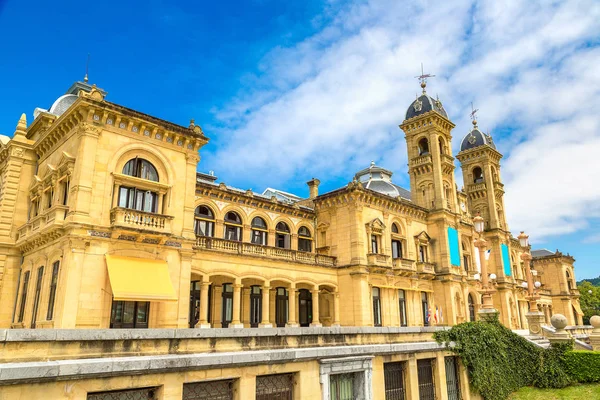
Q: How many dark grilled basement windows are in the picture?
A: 6